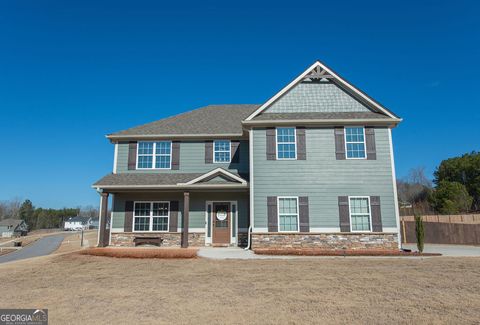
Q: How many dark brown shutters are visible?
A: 14